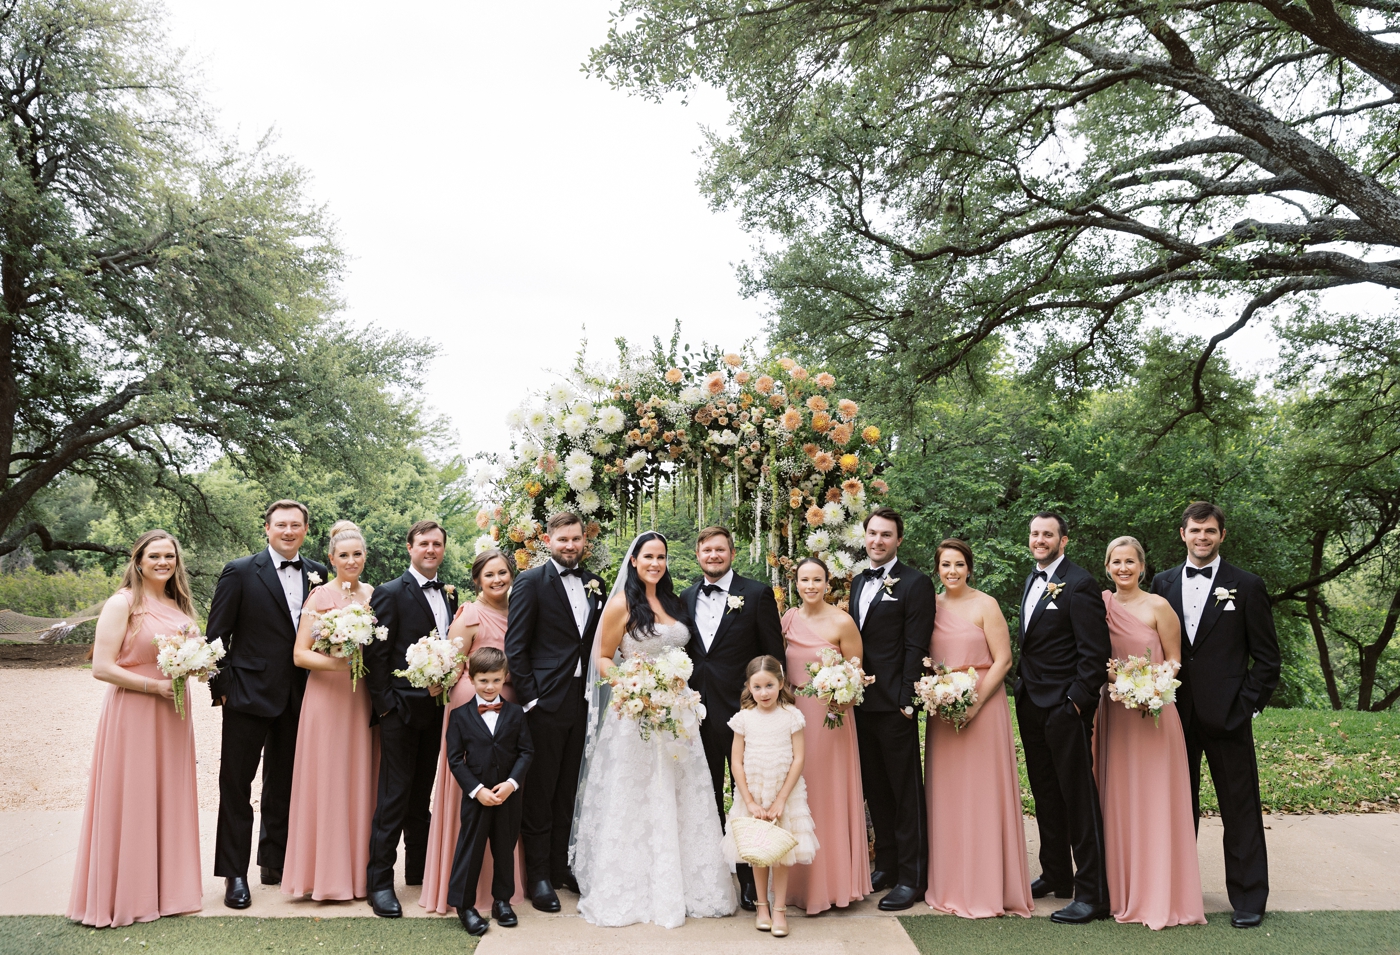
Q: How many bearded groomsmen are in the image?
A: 2